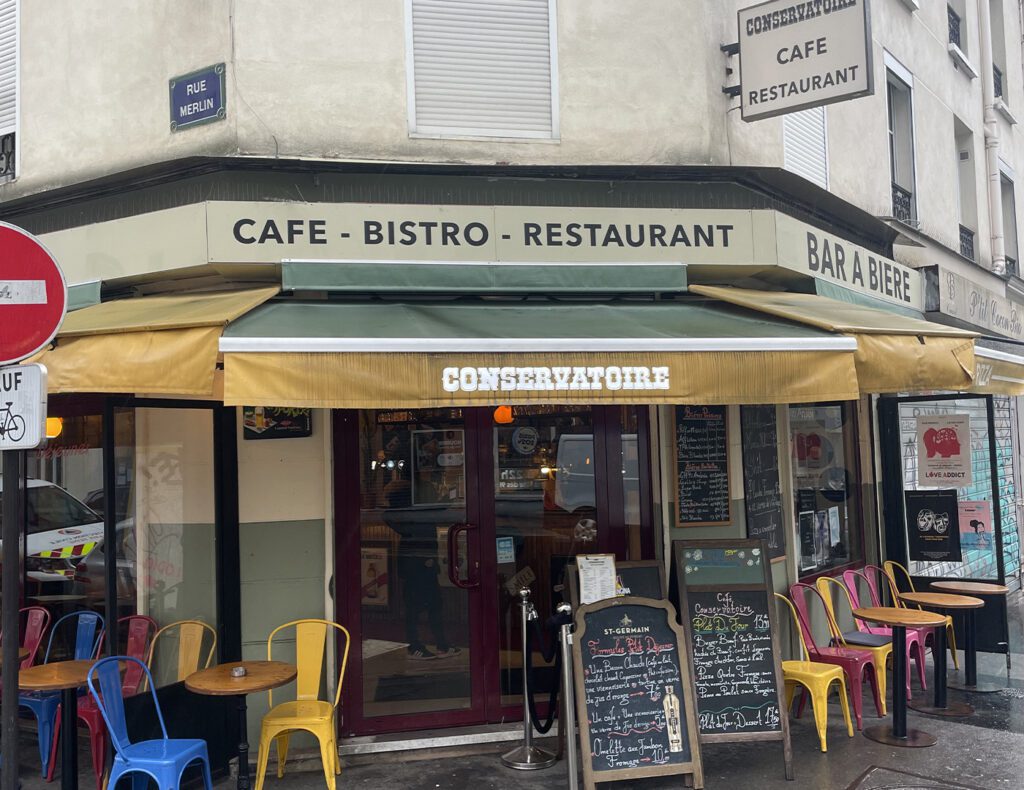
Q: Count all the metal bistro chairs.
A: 12